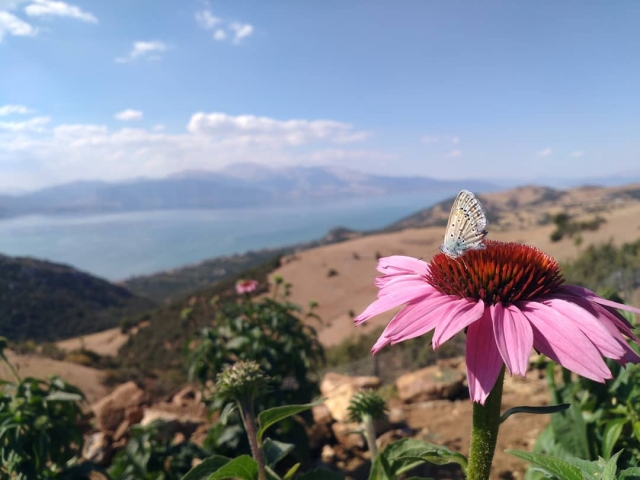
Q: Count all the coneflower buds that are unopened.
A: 2